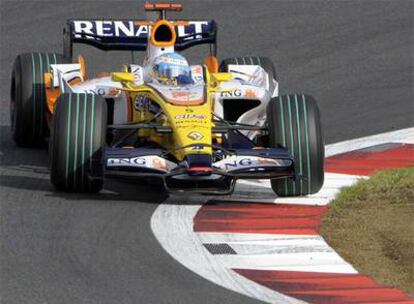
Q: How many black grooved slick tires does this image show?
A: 4